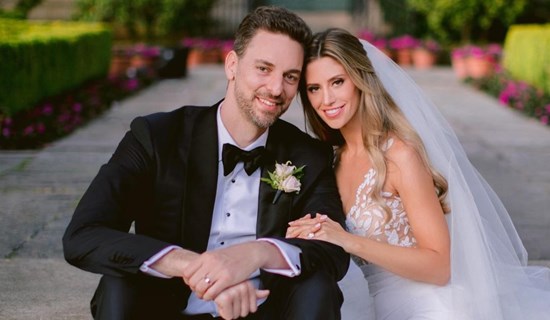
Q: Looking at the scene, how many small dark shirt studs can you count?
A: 3